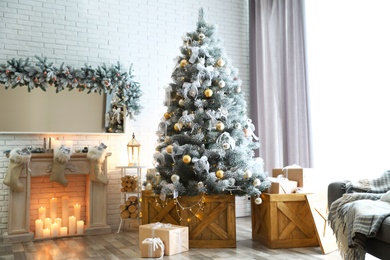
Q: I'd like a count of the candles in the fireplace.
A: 12